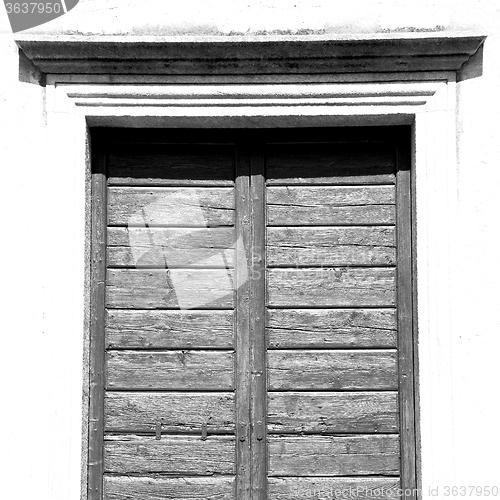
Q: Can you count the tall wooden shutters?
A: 2